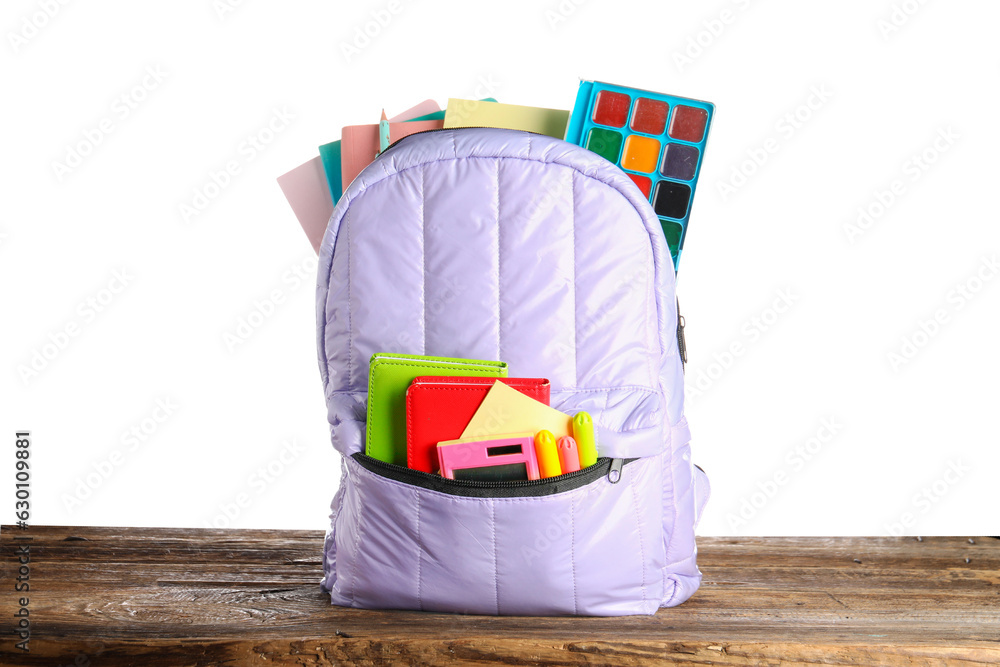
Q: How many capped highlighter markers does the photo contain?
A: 3